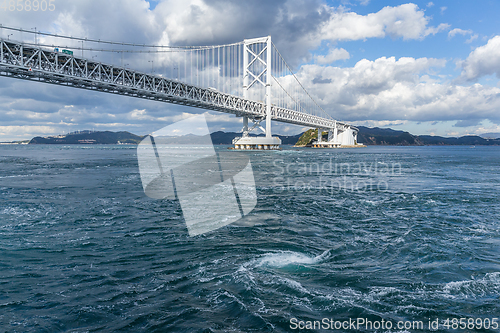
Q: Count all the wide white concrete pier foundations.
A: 2